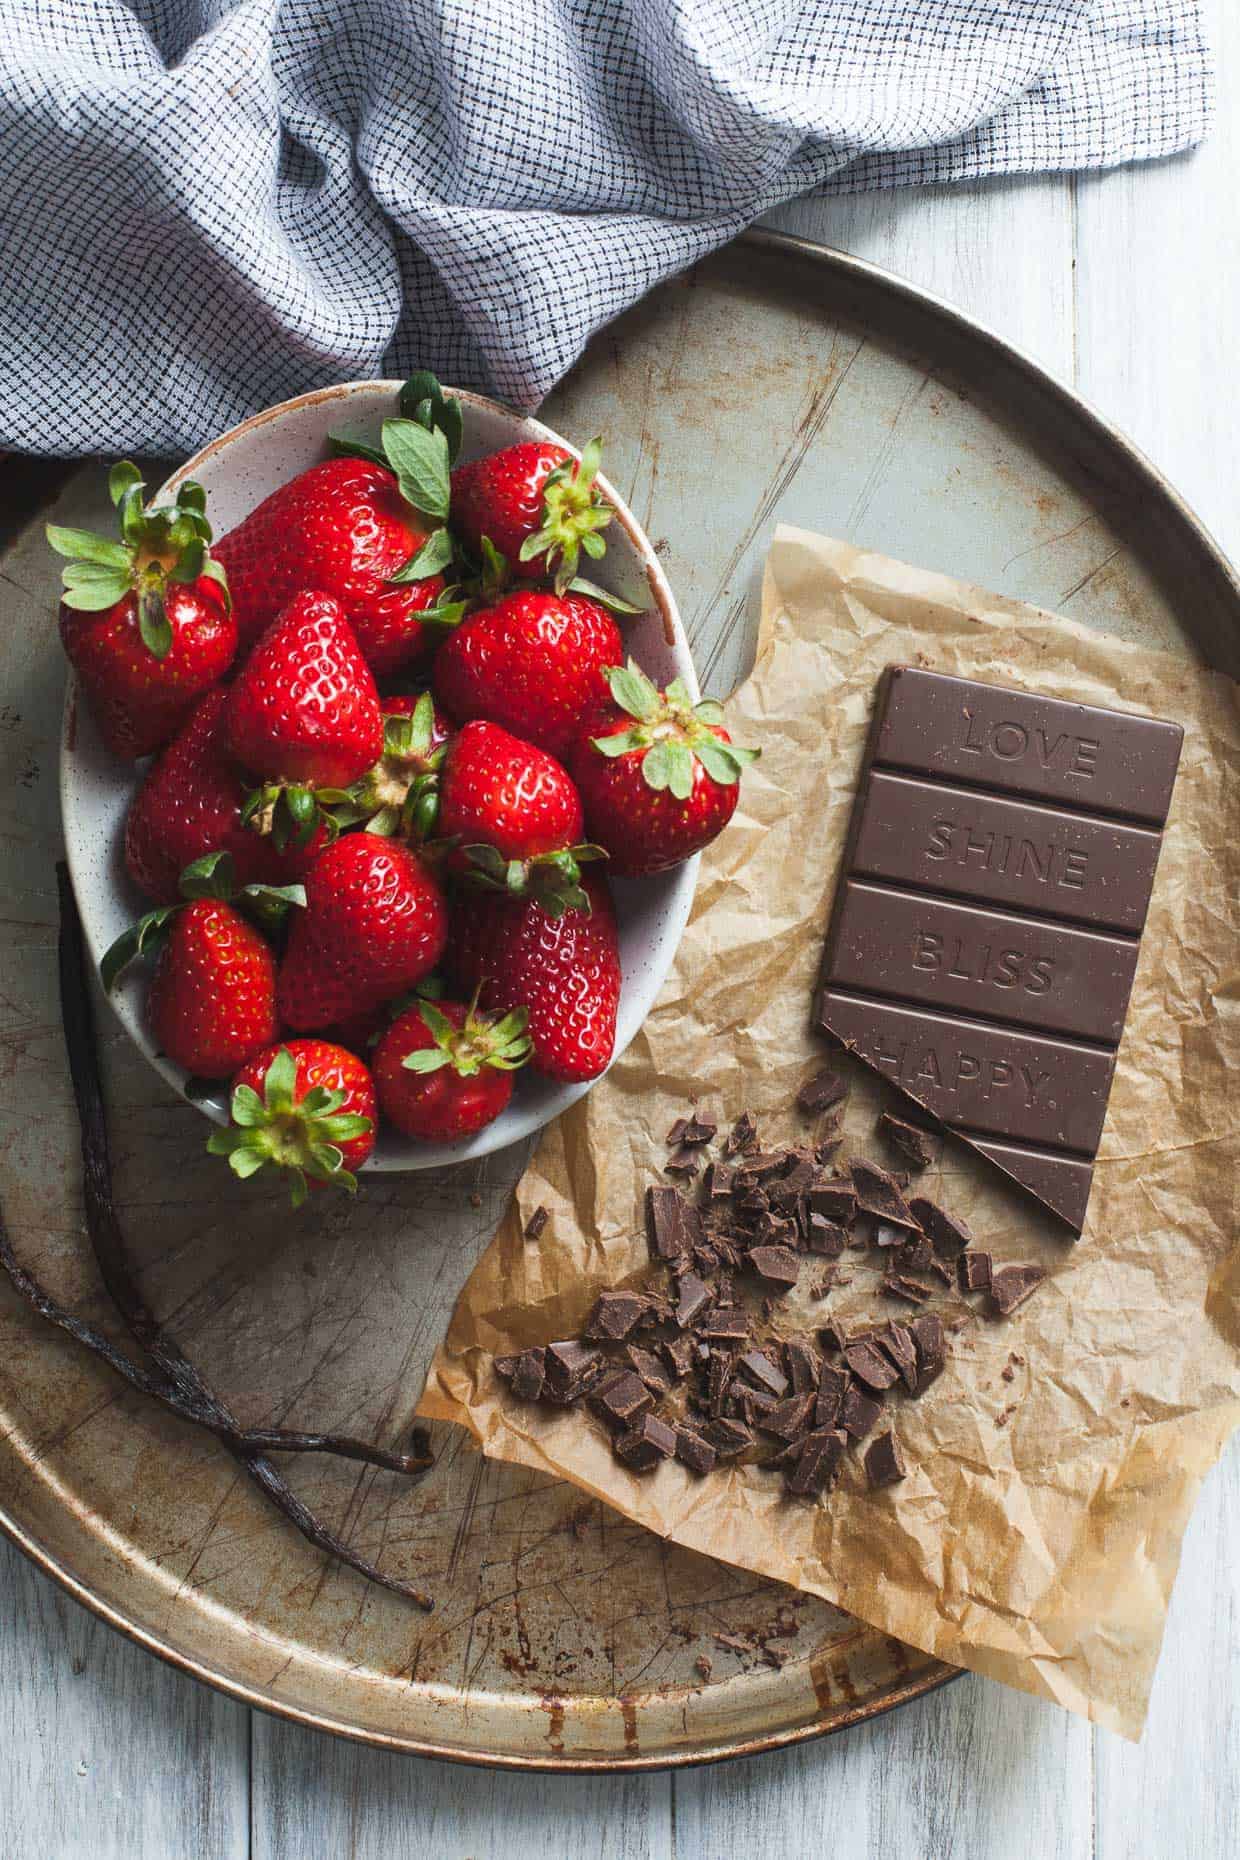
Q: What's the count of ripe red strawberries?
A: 14